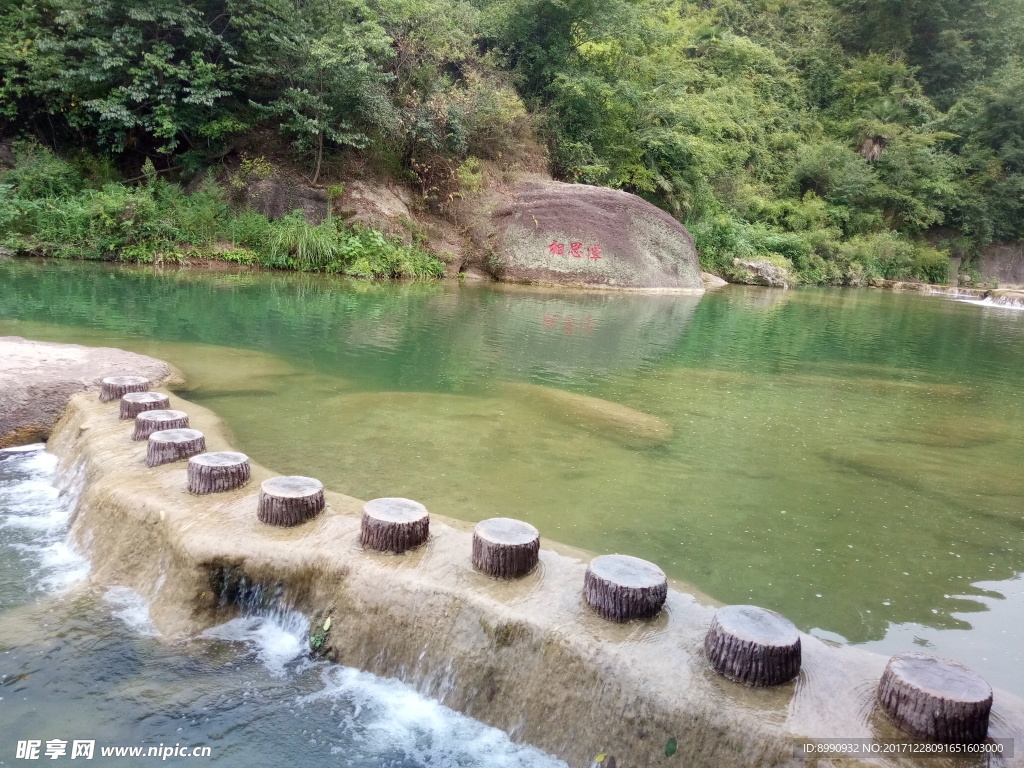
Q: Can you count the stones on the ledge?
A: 11